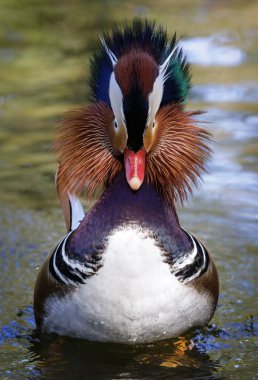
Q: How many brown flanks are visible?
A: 2